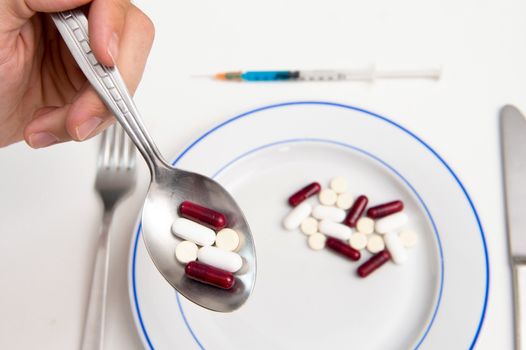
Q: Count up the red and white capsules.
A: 14